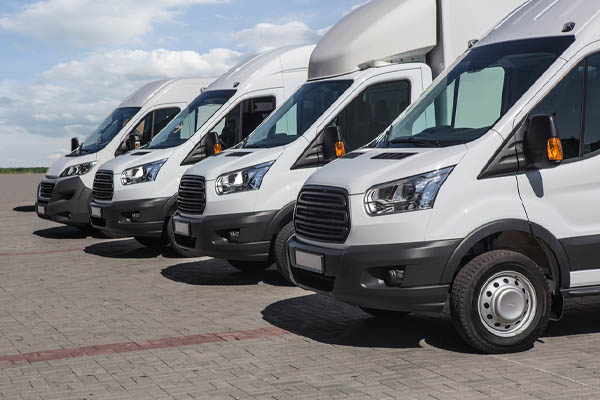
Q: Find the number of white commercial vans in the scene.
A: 4